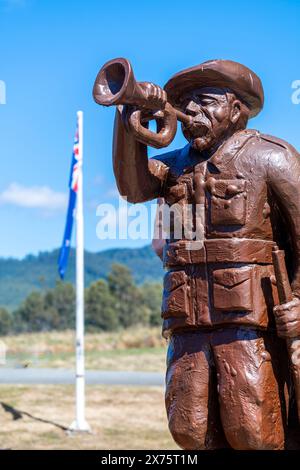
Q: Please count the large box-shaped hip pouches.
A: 2